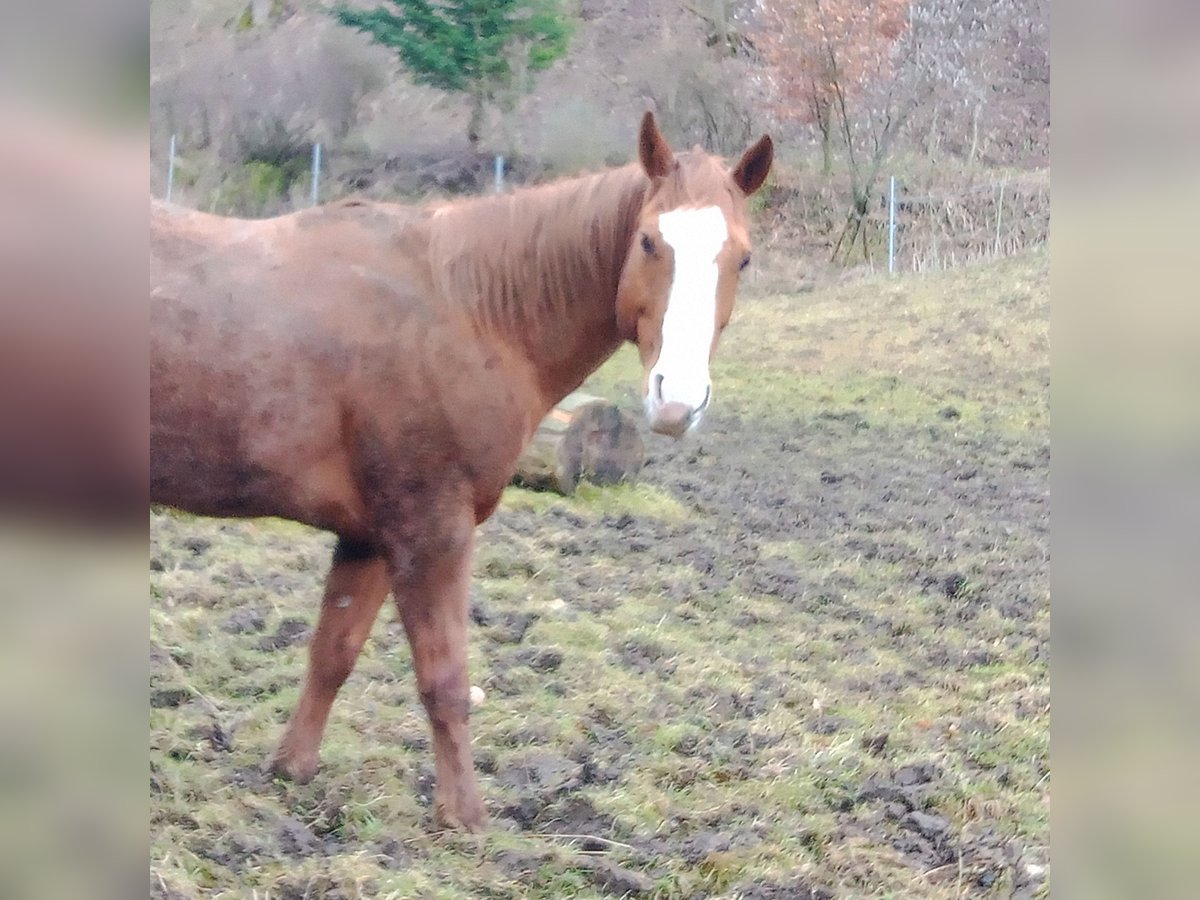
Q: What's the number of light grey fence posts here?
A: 4